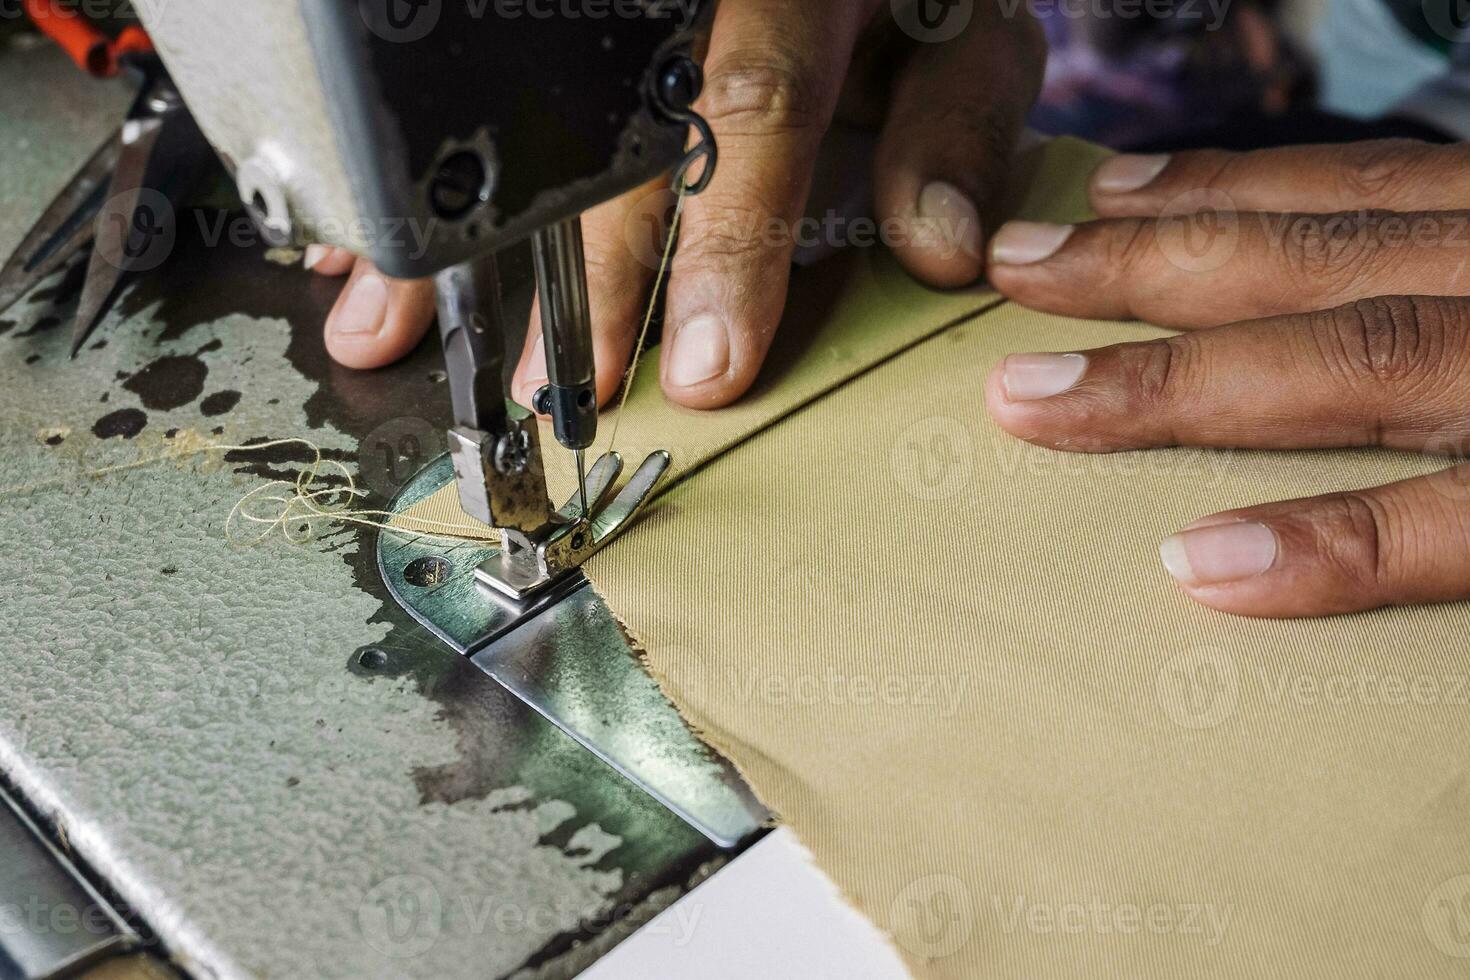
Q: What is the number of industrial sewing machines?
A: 1